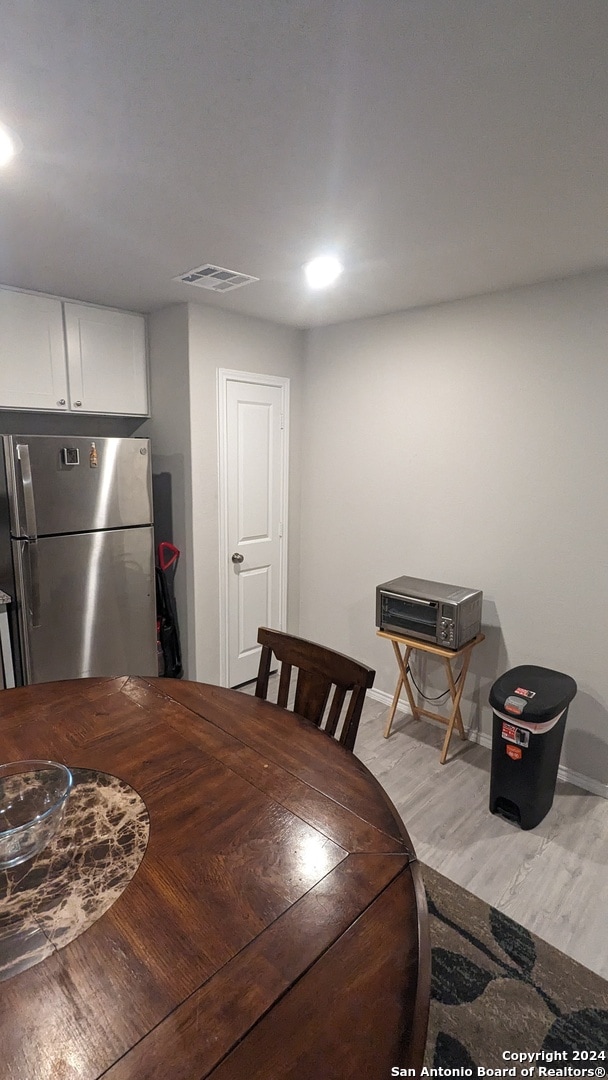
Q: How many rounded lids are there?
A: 1